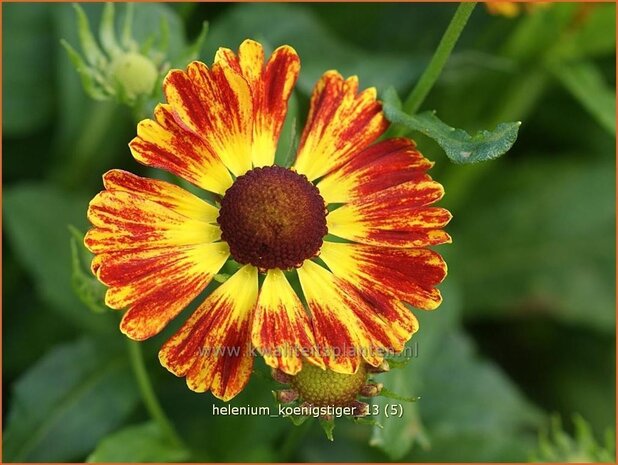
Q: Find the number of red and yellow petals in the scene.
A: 13